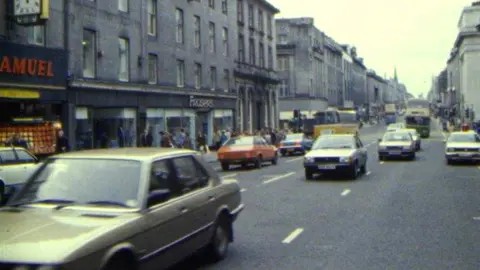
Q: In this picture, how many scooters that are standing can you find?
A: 0